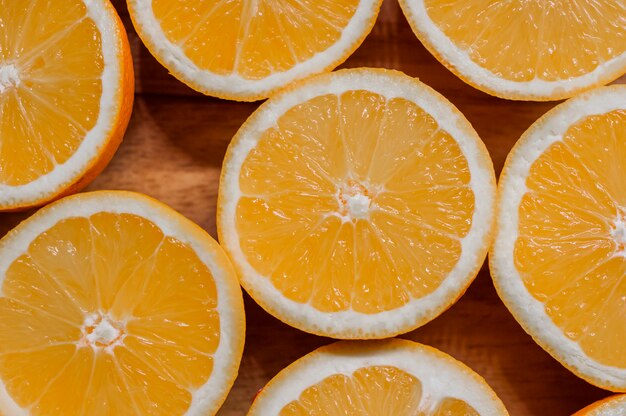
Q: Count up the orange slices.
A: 8